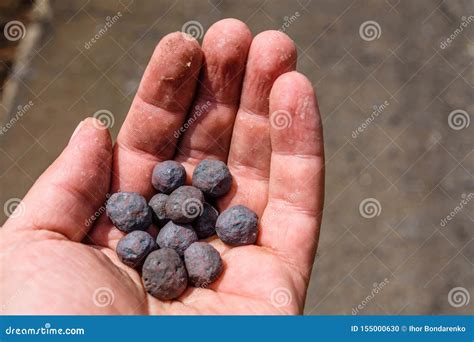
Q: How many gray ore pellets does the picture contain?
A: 11